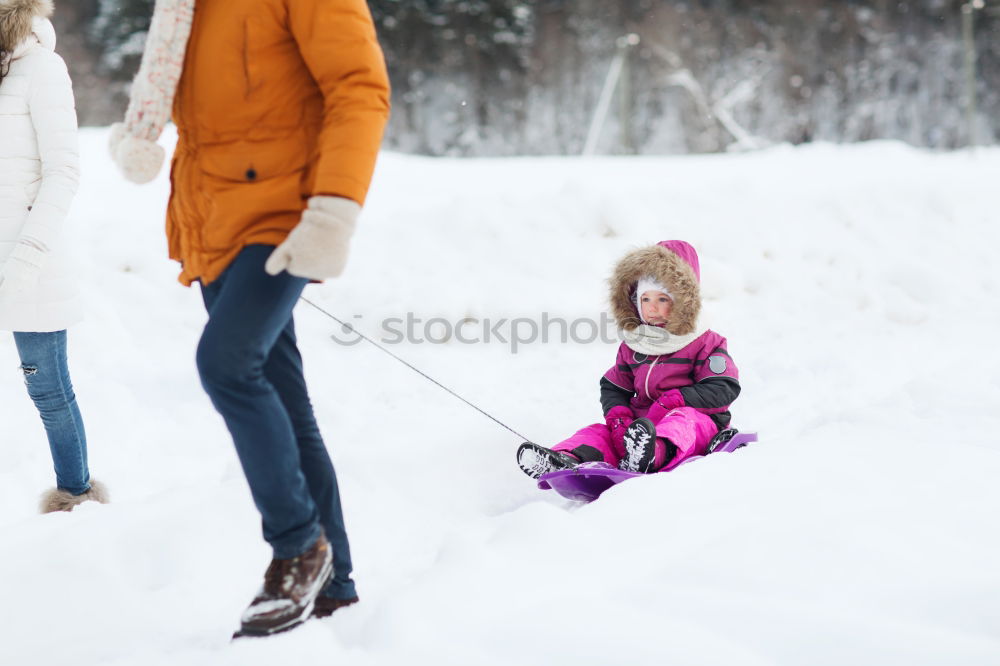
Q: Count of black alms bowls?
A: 0